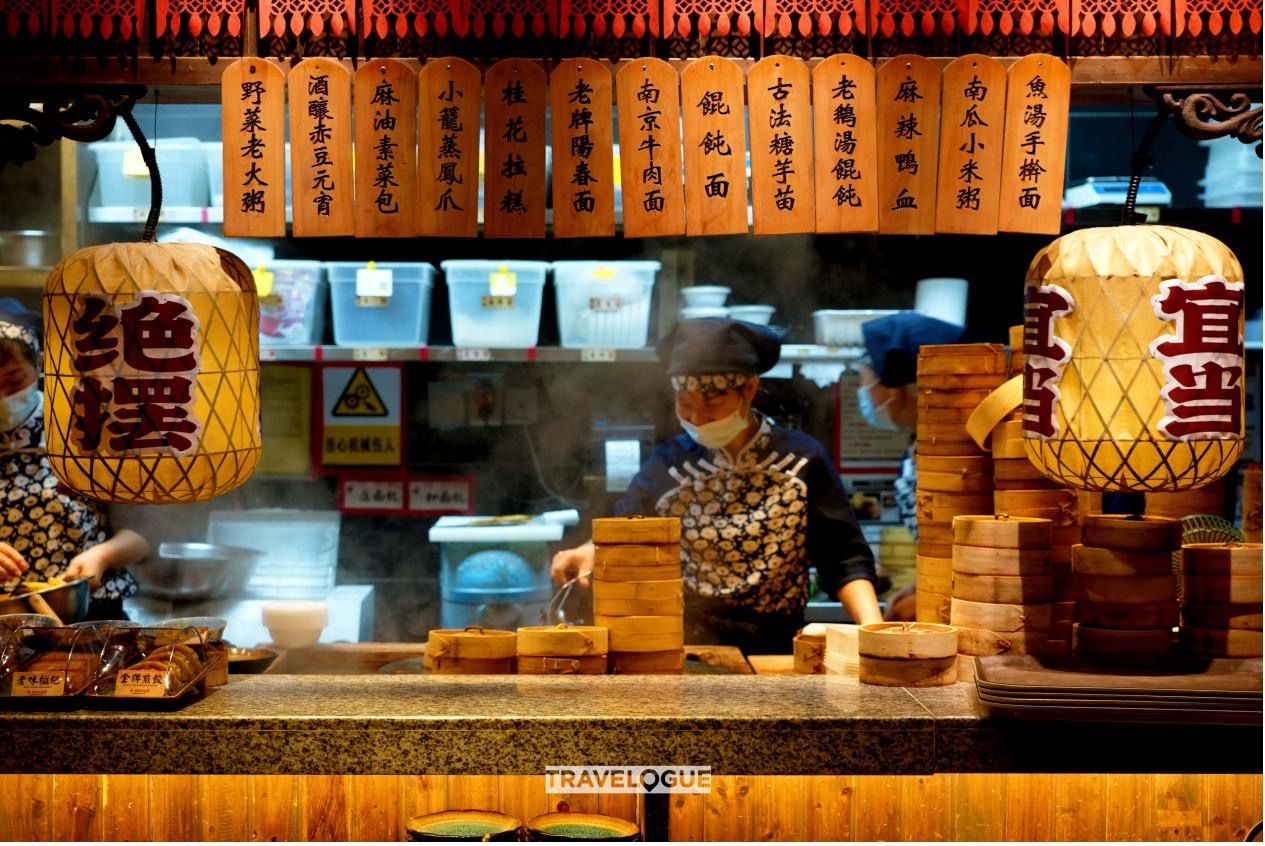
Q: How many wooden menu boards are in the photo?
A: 13